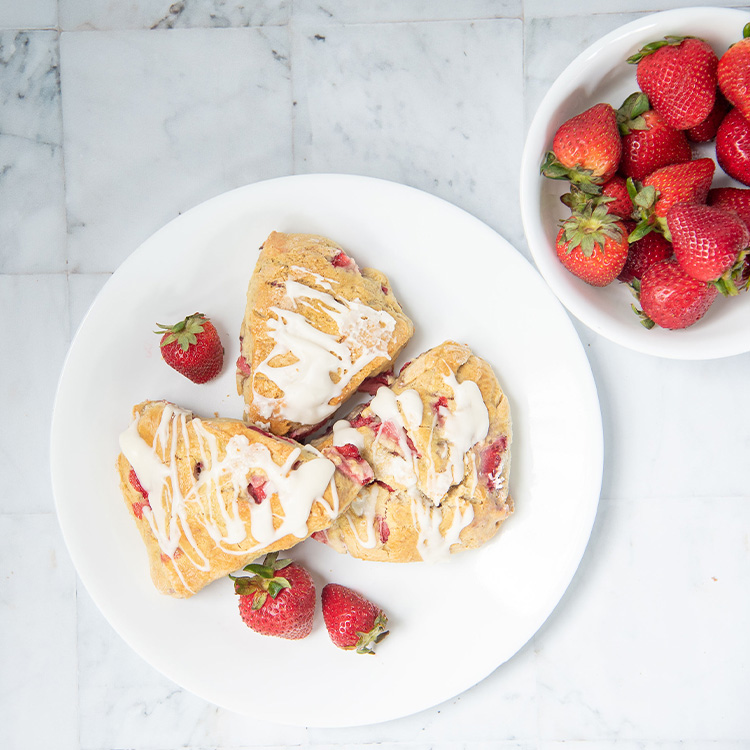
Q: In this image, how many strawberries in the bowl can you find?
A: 13